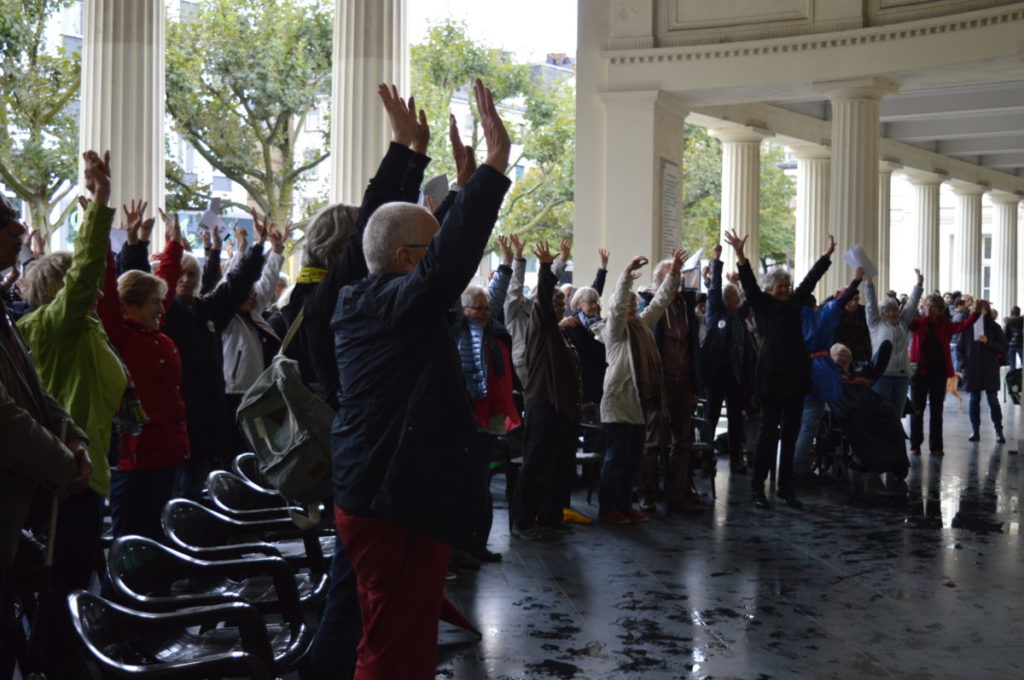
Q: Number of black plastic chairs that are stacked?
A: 5